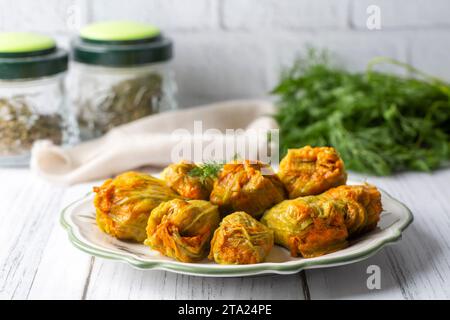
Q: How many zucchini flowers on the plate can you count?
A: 8